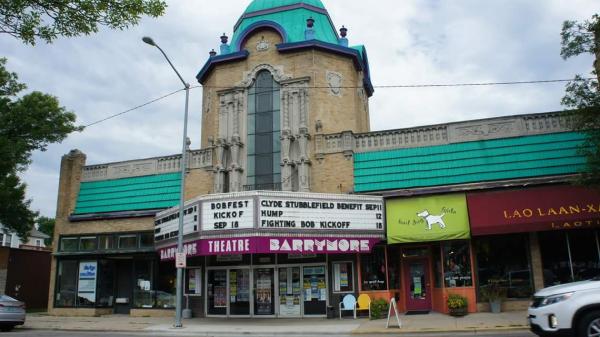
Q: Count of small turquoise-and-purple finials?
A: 4